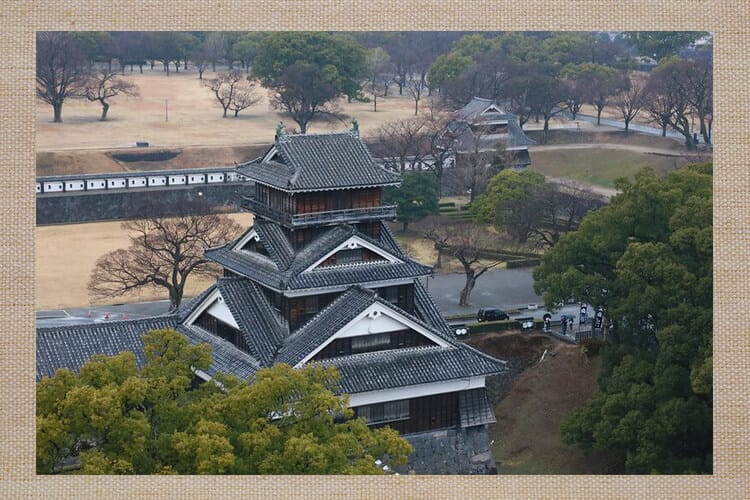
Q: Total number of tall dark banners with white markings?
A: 2